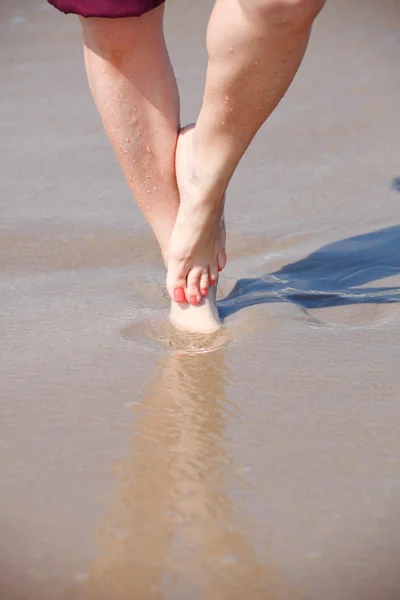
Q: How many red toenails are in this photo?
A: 5